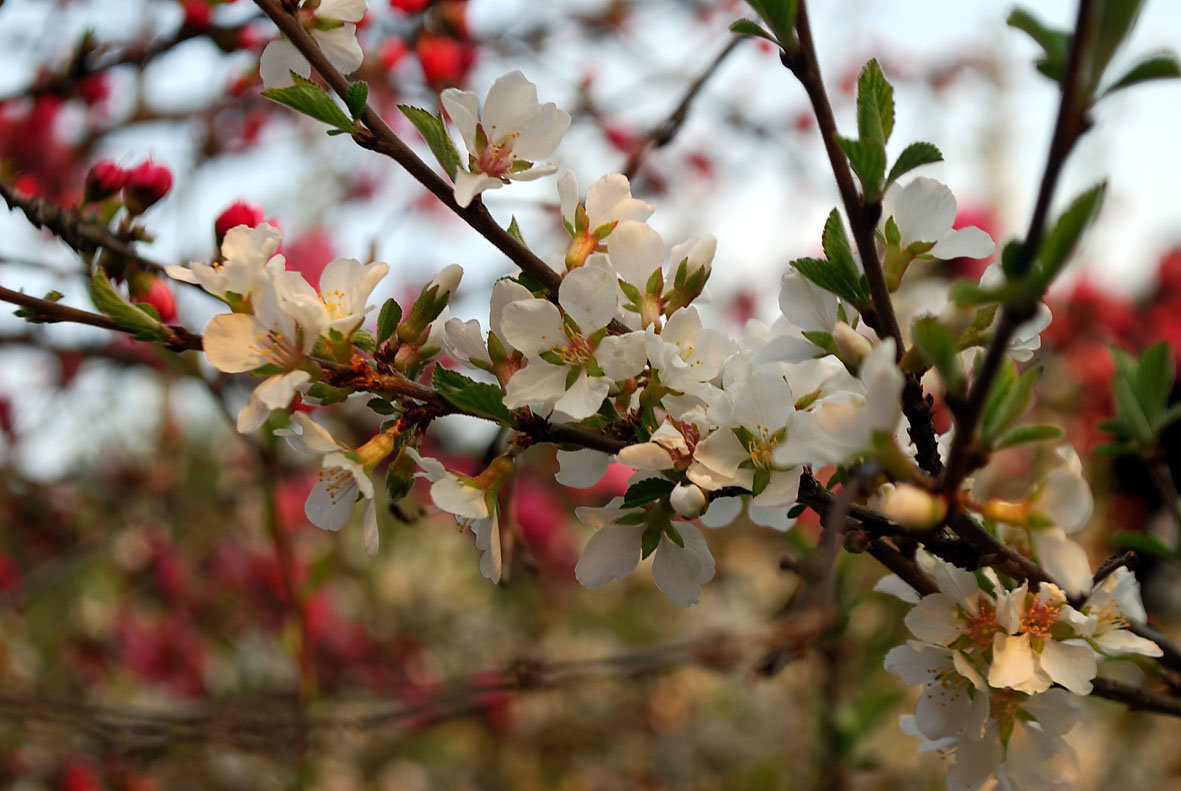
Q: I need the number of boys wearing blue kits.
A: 0